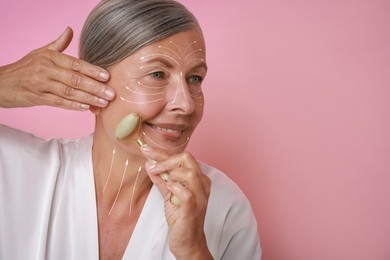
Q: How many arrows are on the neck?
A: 3